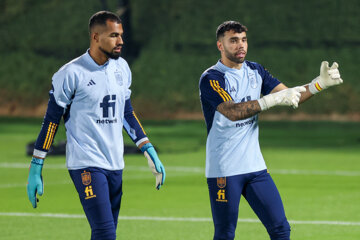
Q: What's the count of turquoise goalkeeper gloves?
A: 2